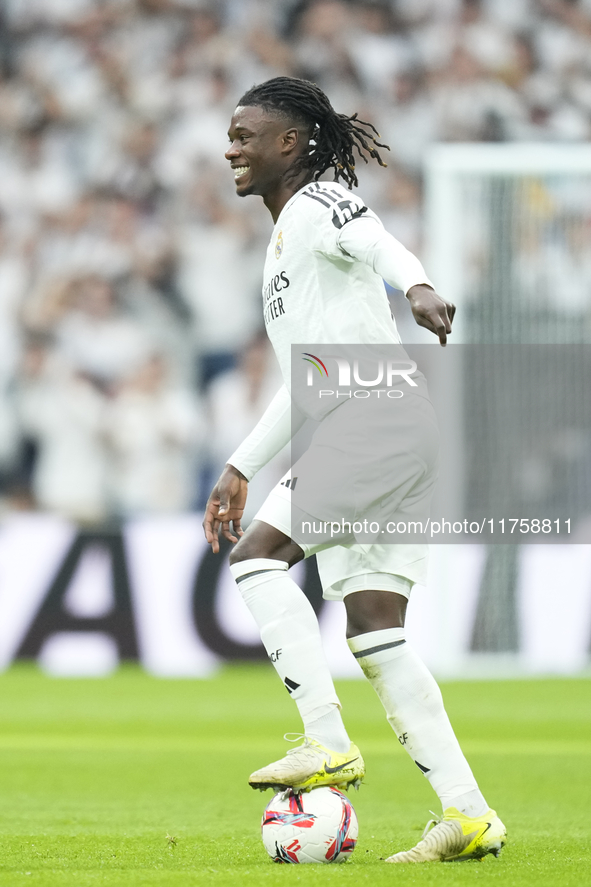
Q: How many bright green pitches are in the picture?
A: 1